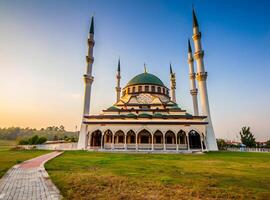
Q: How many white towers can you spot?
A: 5